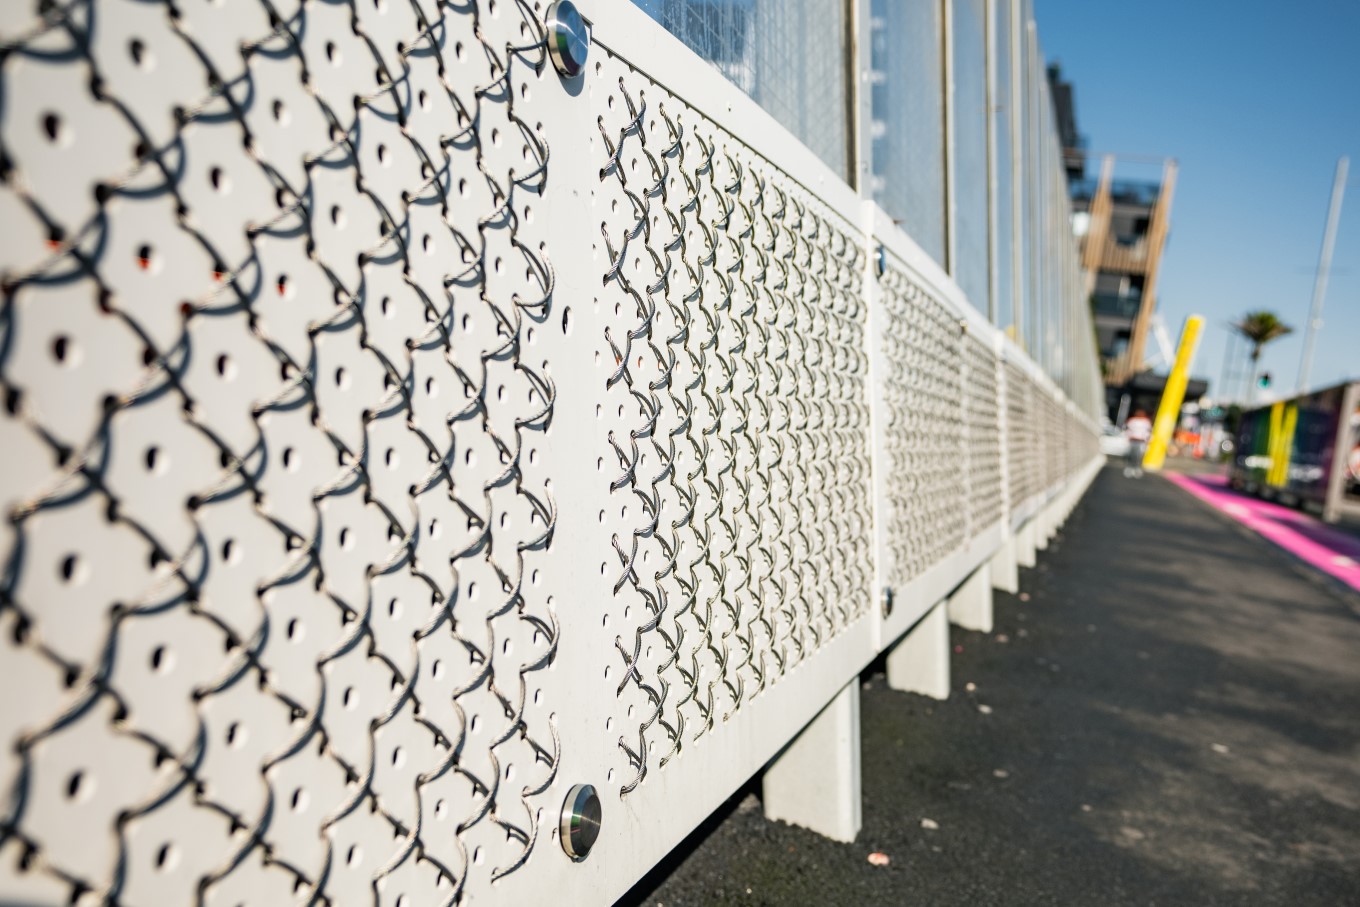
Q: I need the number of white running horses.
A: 0